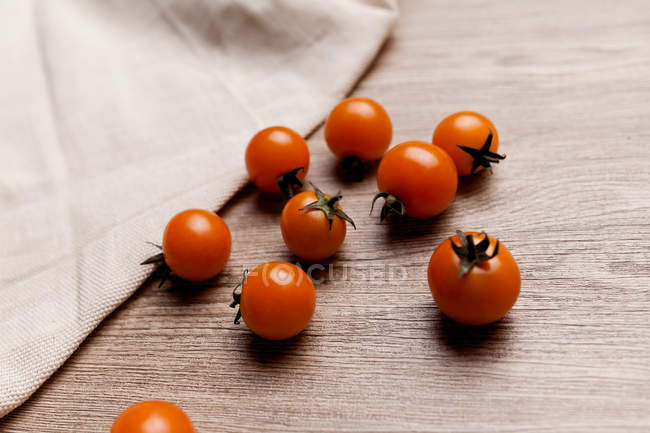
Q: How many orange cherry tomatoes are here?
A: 9